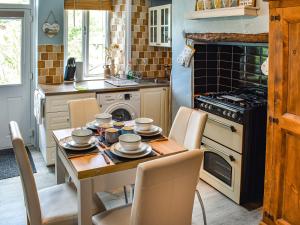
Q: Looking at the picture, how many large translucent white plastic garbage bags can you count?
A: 0